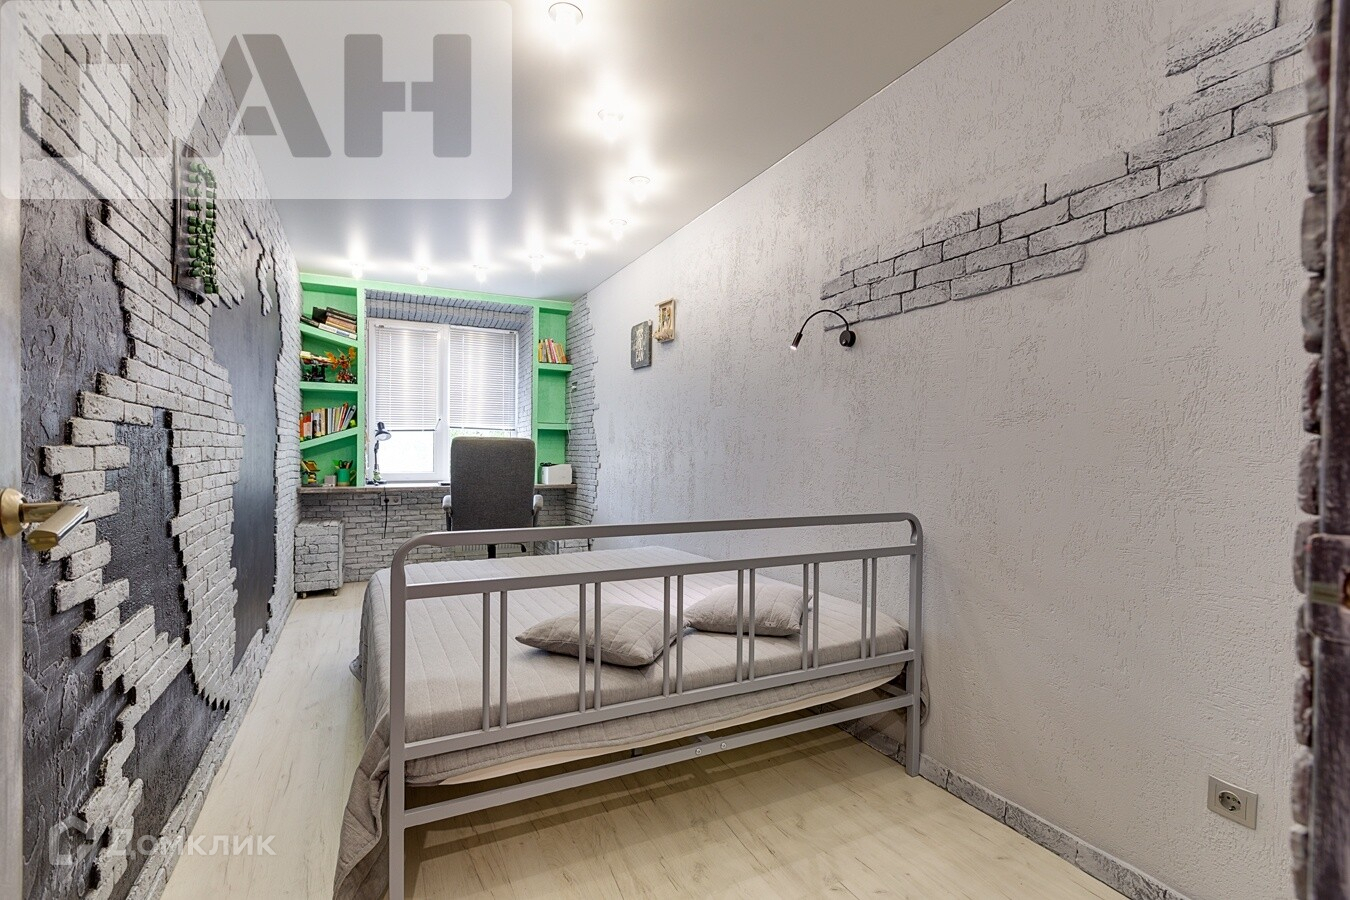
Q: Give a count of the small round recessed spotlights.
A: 9